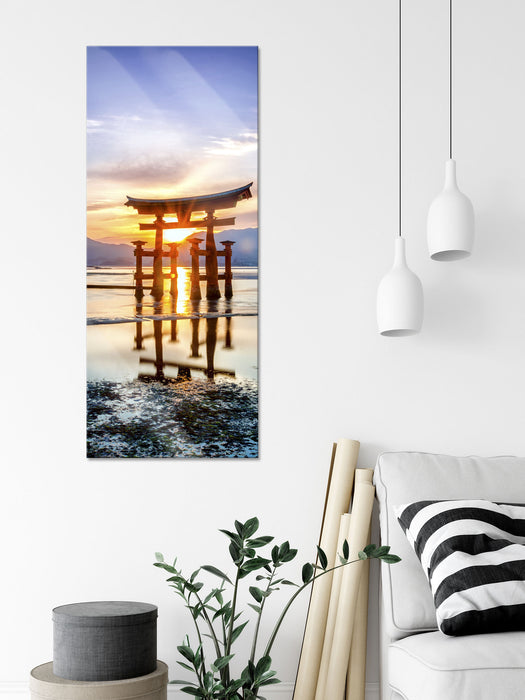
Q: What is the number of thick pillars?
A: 2